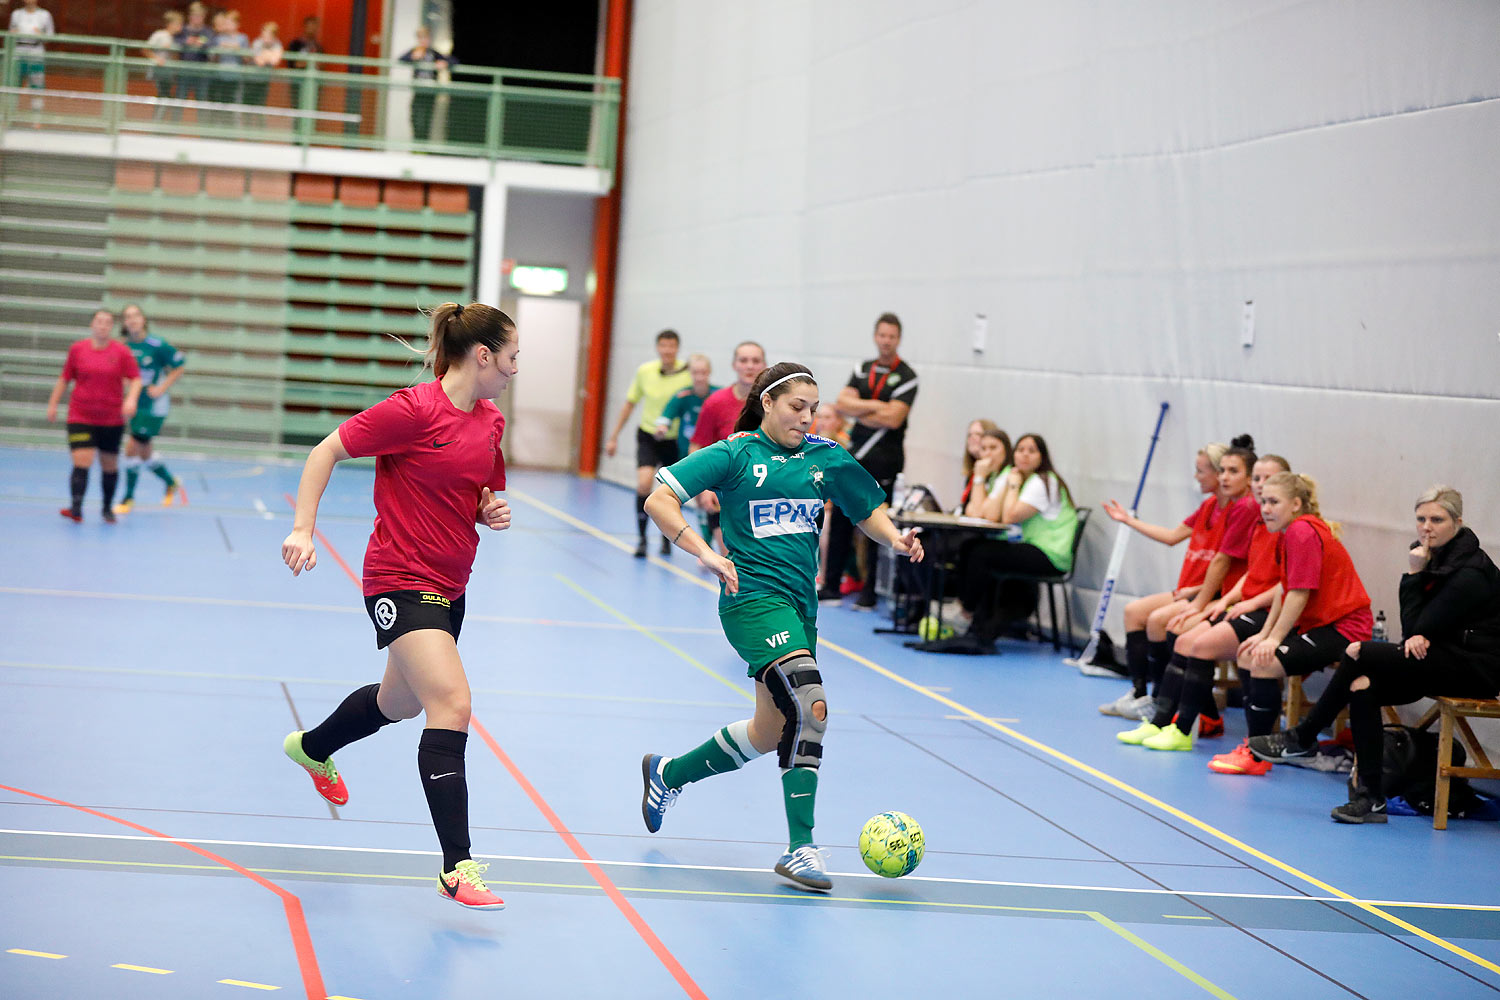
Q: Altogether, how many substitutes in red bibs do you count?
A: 4